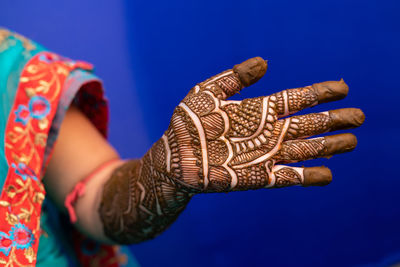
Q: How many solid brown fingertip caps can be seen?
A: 5